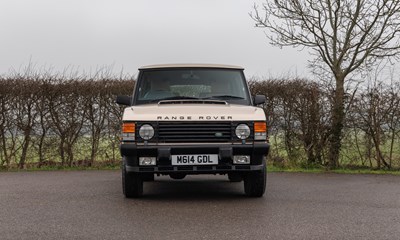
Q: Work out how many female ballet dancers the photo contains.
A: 0